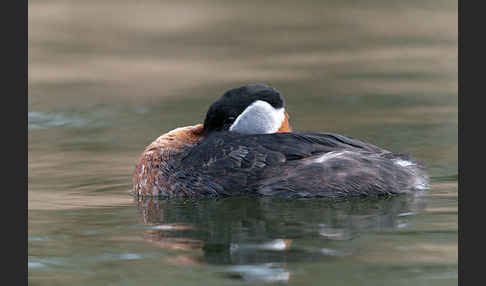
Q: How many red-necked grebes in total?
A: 1